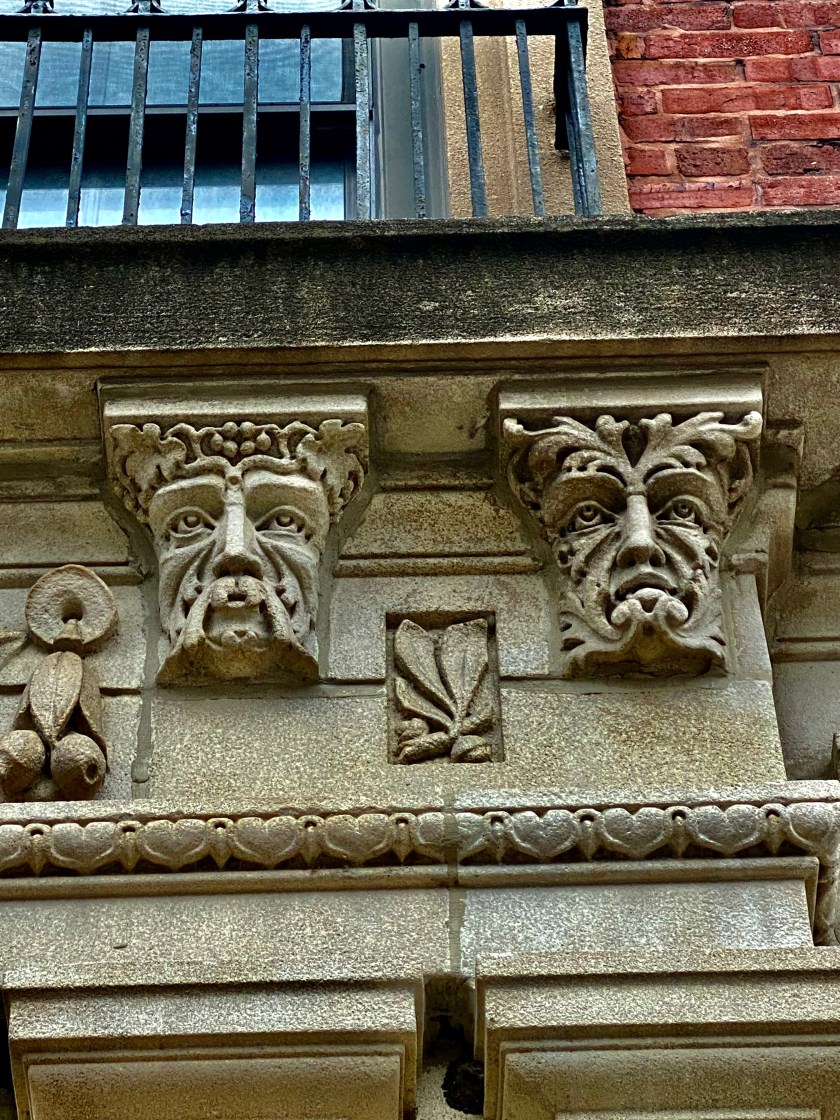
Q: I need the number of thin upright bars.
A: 11